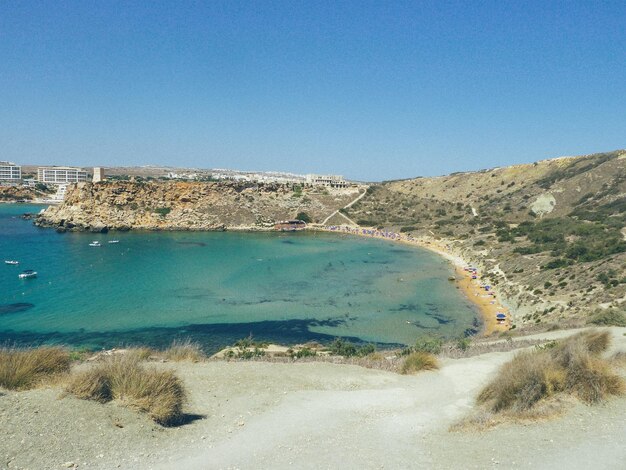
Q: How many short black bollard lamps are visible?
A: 0